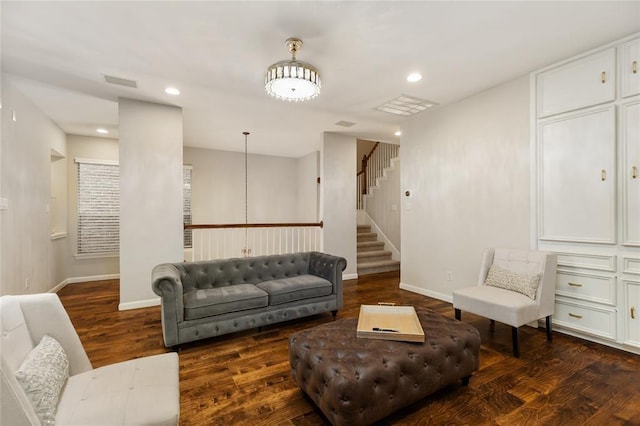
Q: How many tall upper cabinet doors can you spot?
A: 2